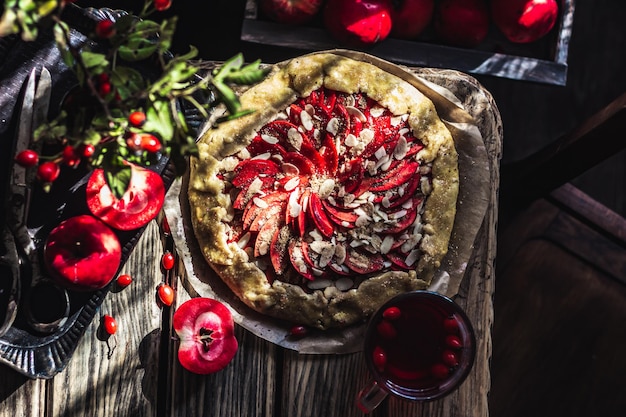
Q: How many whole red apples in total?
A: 6